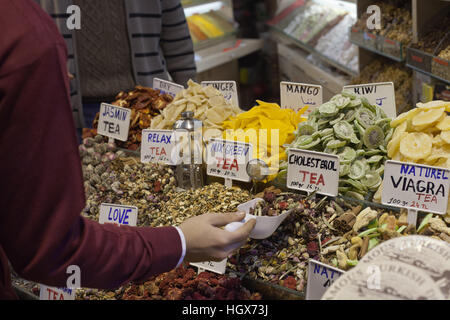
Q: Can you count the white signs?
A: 13